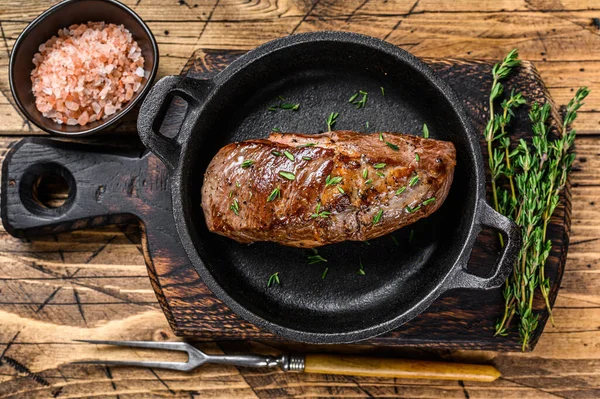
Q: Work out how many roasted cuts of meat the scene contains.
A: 1